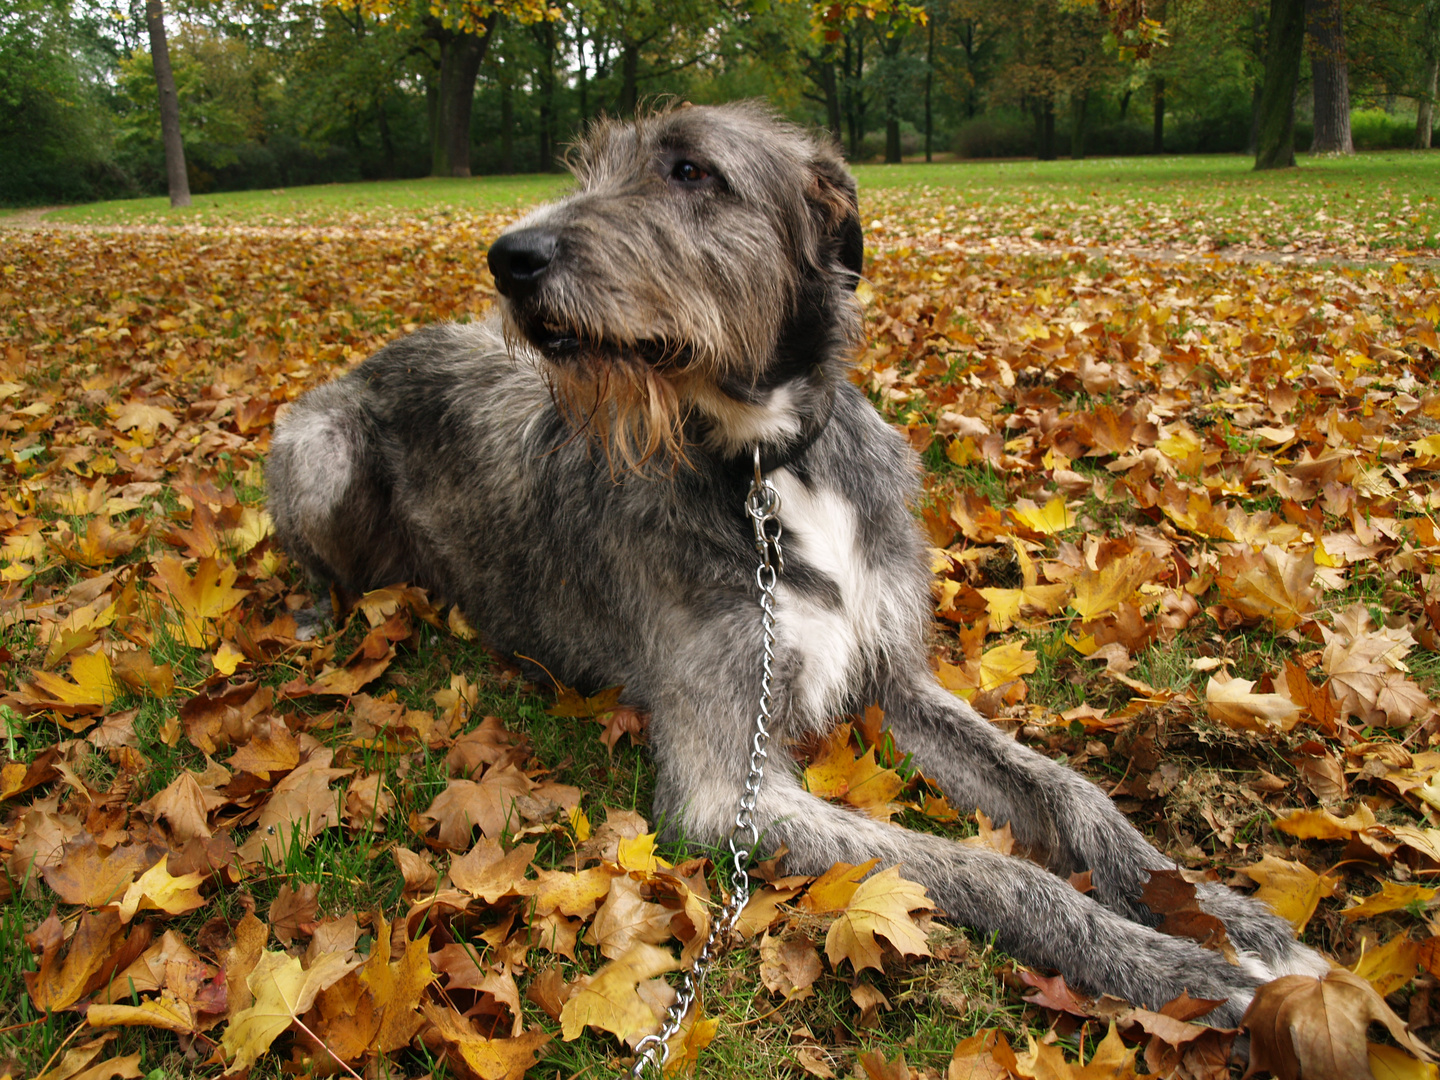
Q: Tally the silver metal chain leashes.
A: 1